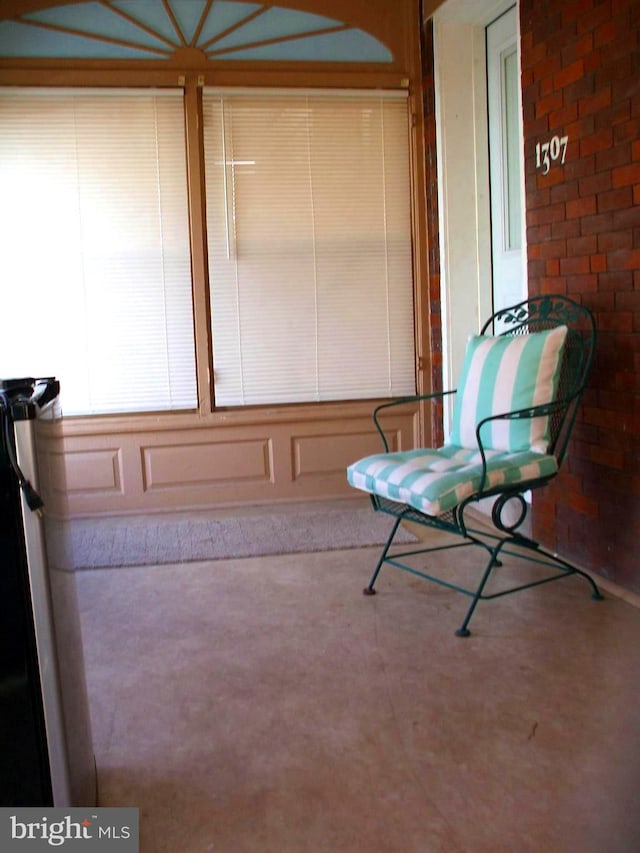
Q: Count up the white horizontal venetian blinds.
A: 2